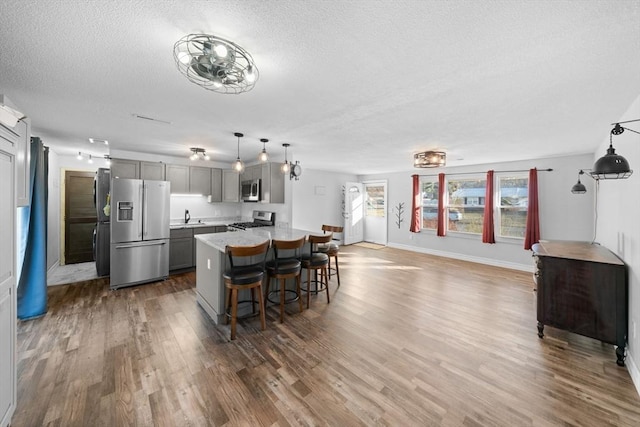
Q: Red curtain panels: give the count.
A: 4